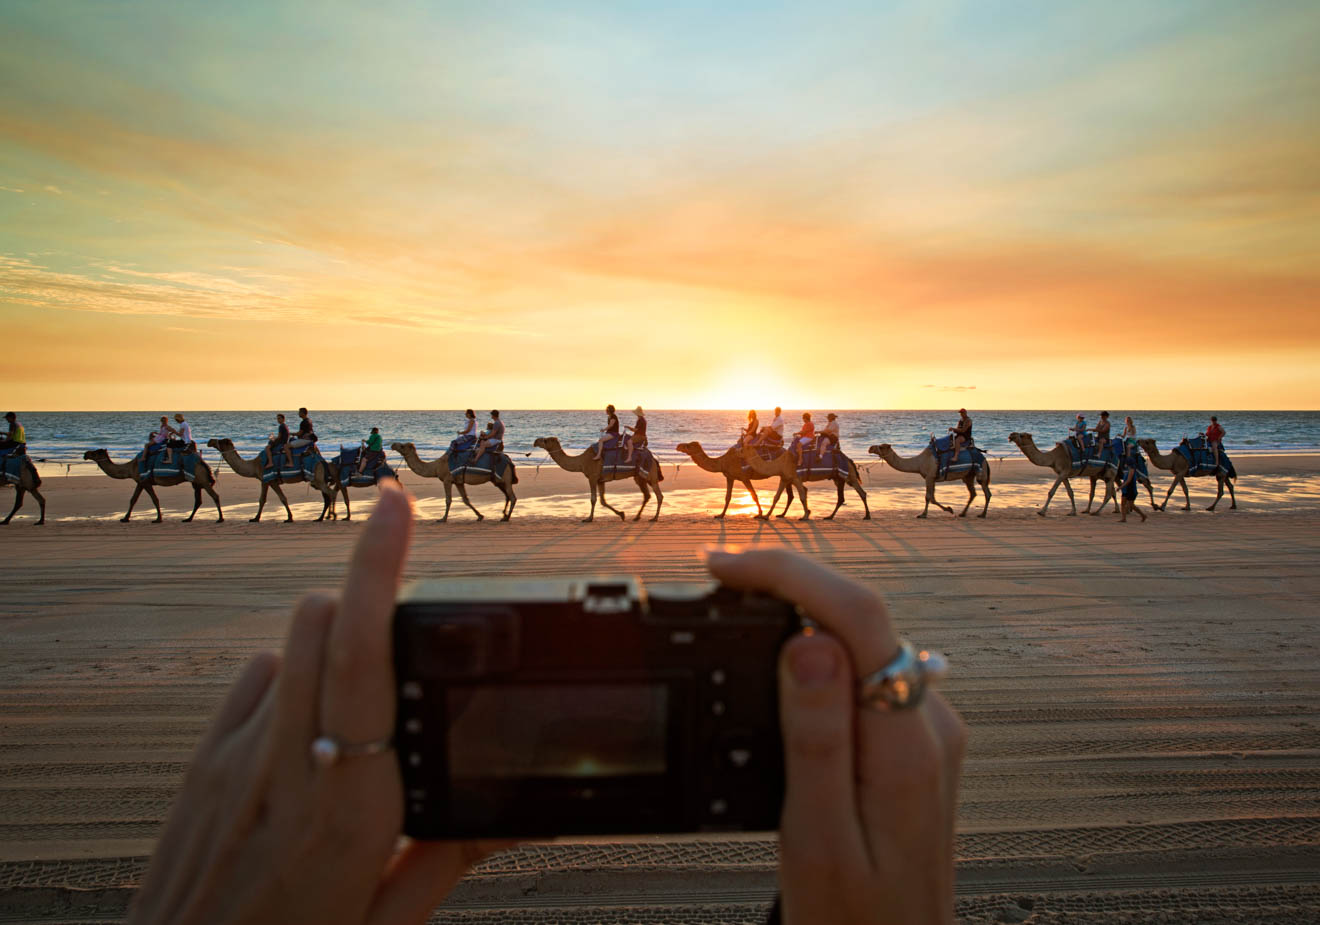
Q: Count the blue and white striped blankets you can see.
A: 12